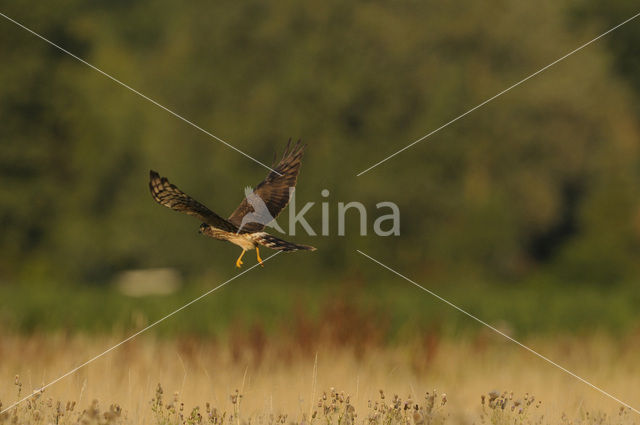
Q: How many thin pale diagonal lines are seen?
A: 4